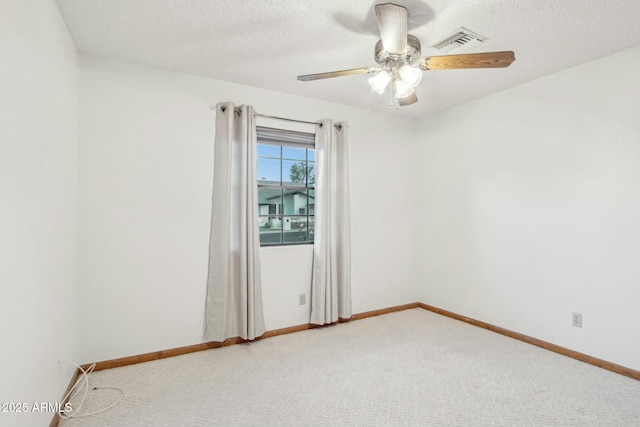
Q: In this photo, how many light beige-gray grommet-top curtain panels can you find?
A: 2